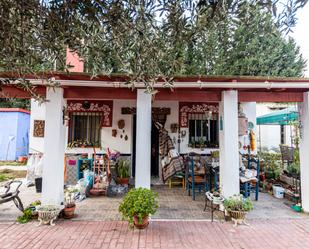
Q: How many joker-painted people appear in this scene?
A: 0